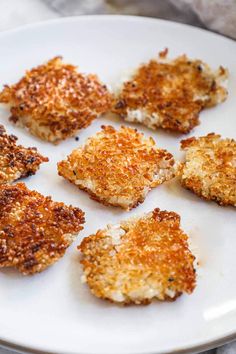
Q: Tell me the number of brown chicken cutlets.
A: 7